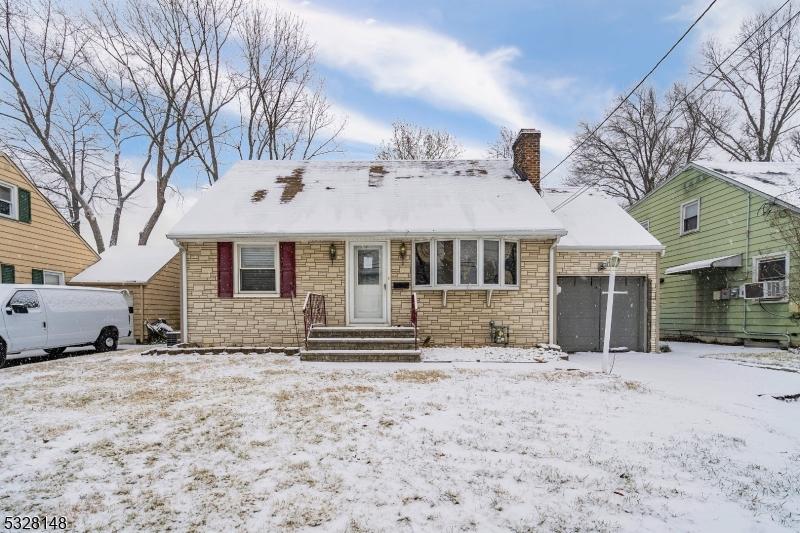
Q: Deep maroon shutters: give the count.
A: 2